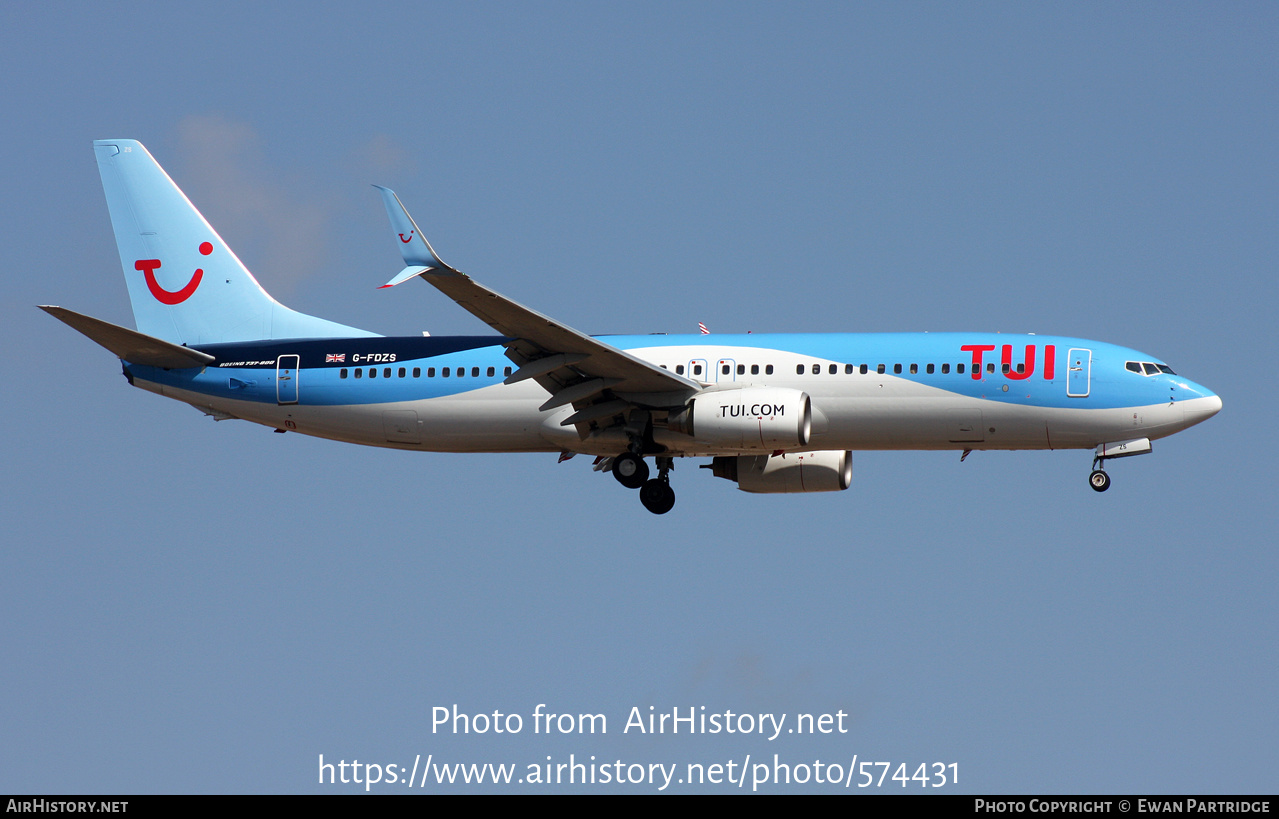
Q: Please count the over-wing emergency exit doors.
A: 2